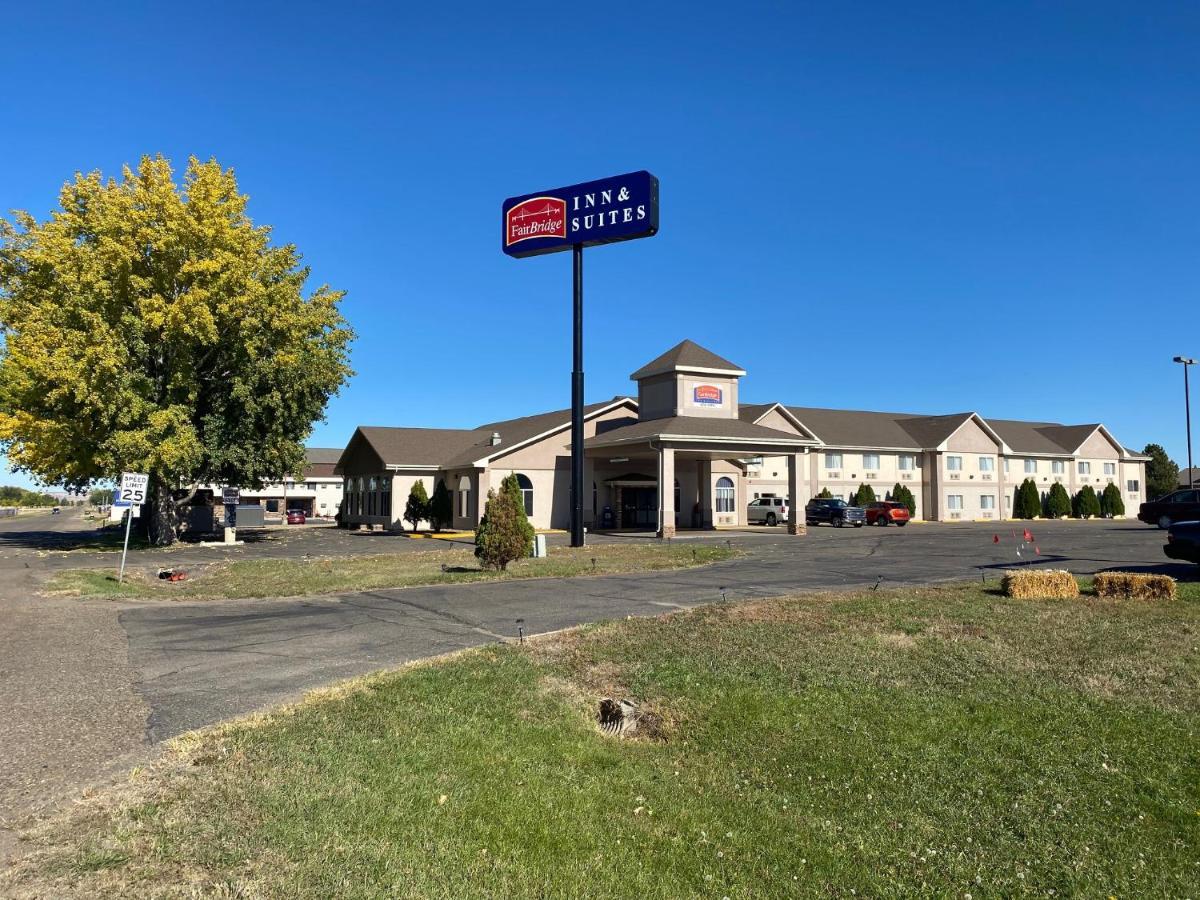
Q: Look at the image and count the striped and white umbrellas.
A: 0